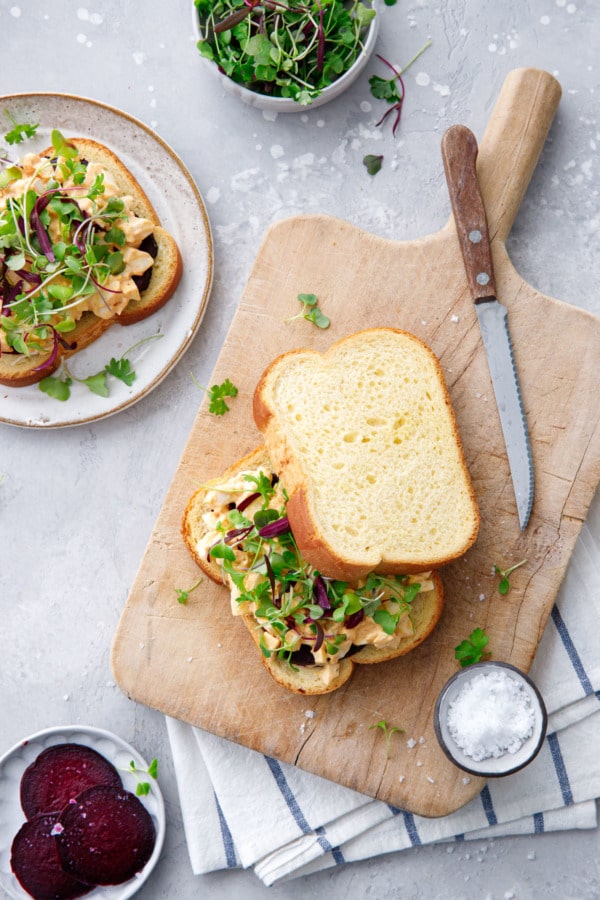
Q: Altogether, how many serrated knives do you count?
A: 1